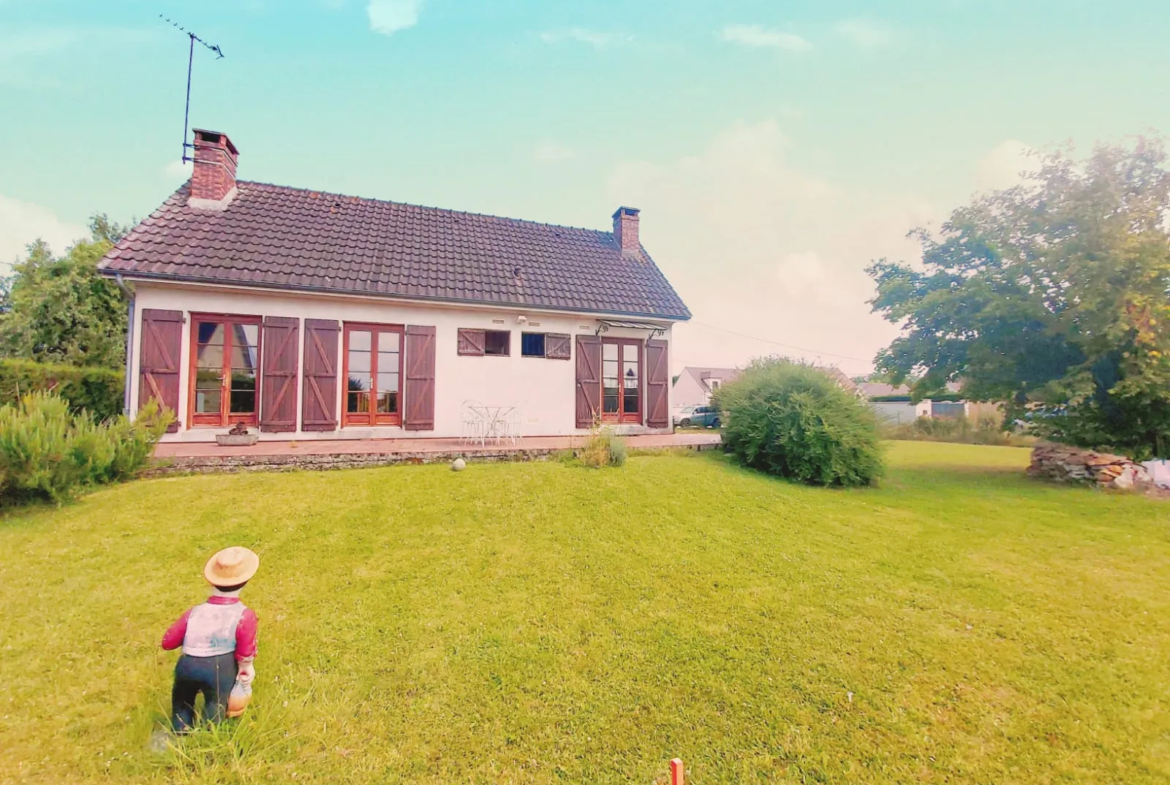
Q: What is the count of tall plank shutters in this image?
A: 6